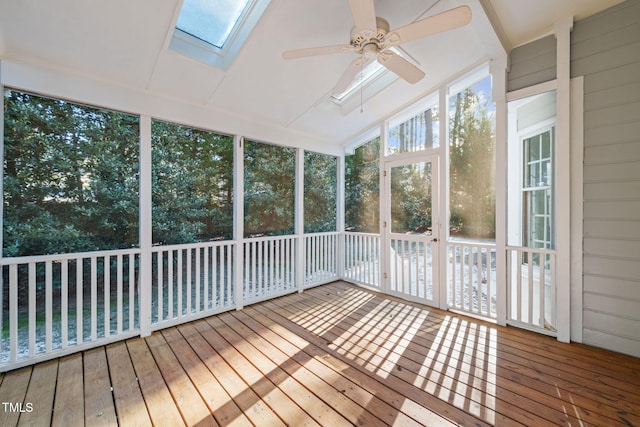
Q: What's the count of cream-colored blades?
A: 5